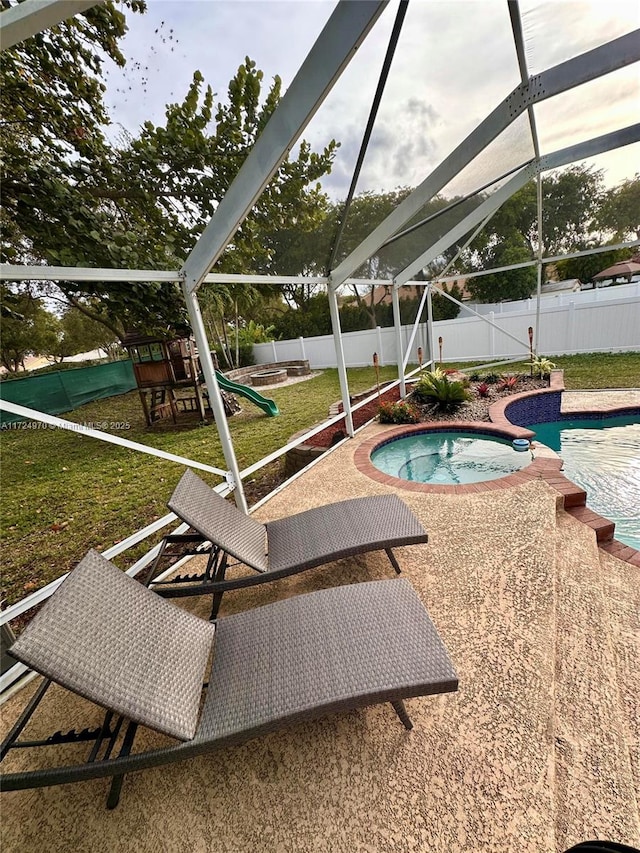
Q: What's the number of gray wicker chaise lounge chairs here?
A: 2